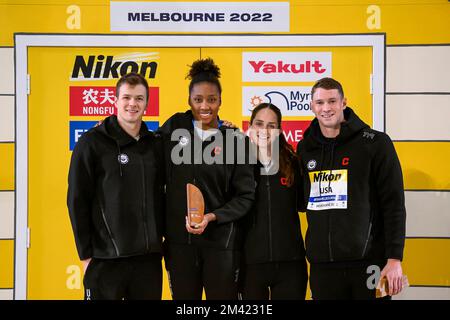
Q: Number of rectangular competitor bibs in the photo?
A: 1